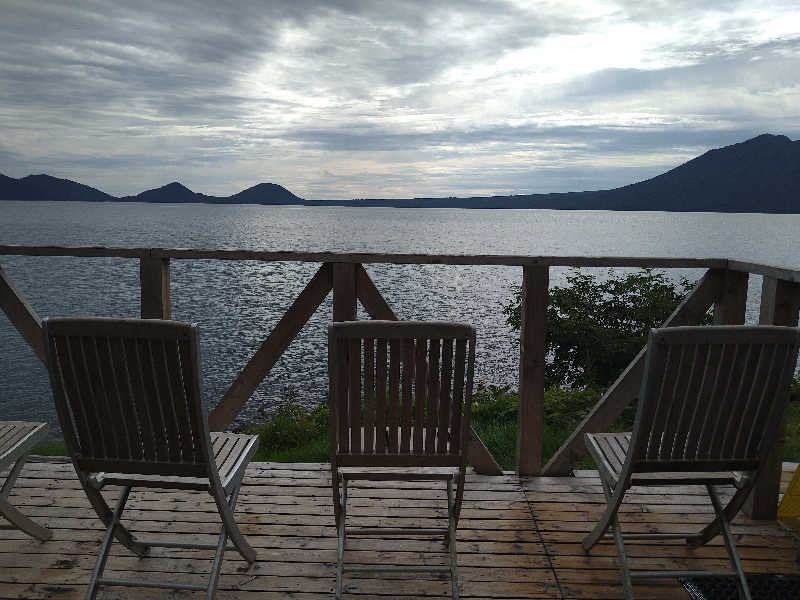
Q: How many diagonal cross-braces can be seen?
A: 4